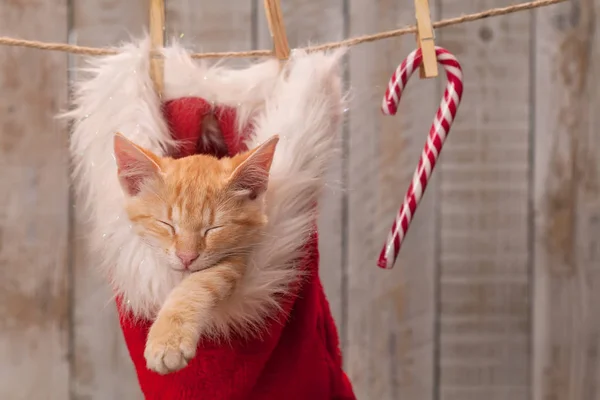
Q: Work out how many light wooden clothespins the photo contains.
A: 3